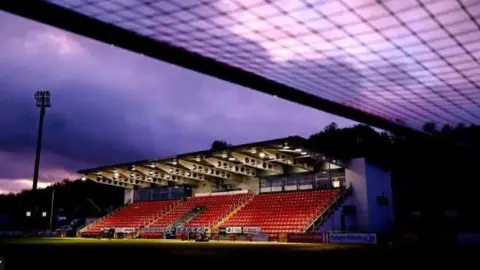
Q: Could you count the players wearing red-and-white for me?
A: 0